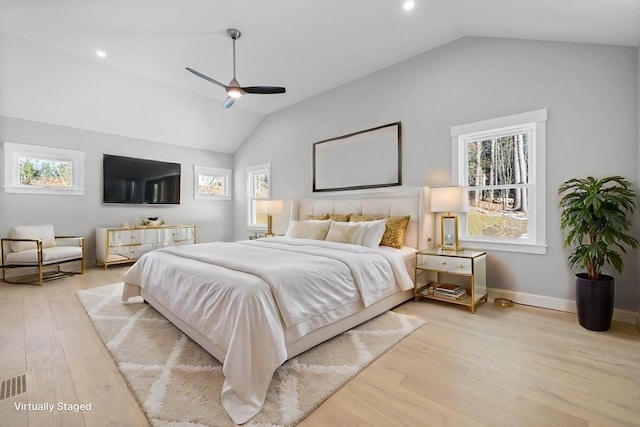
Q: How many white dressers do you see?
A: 1